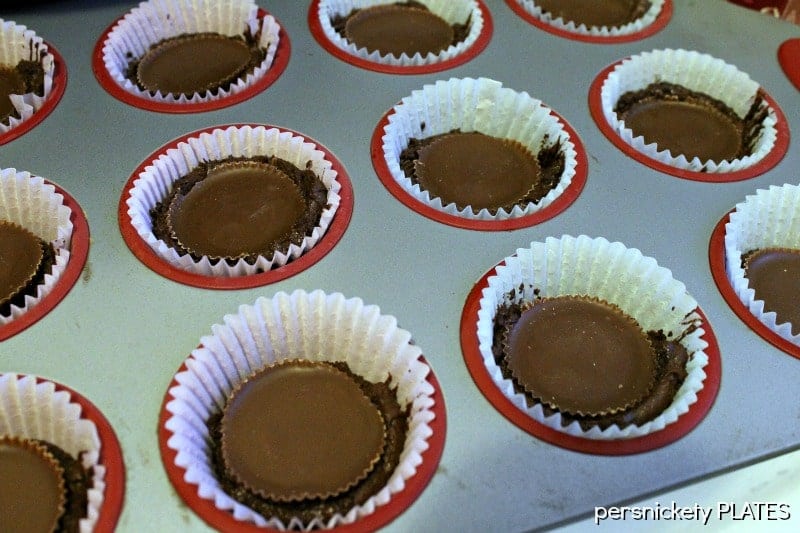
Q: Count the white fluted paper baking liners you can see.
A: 12